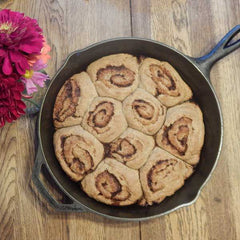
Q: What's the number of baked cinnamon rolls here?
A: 10